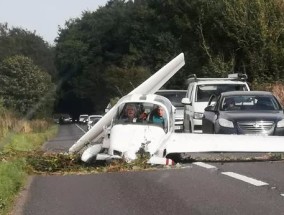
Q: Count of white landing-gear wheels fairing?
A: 1